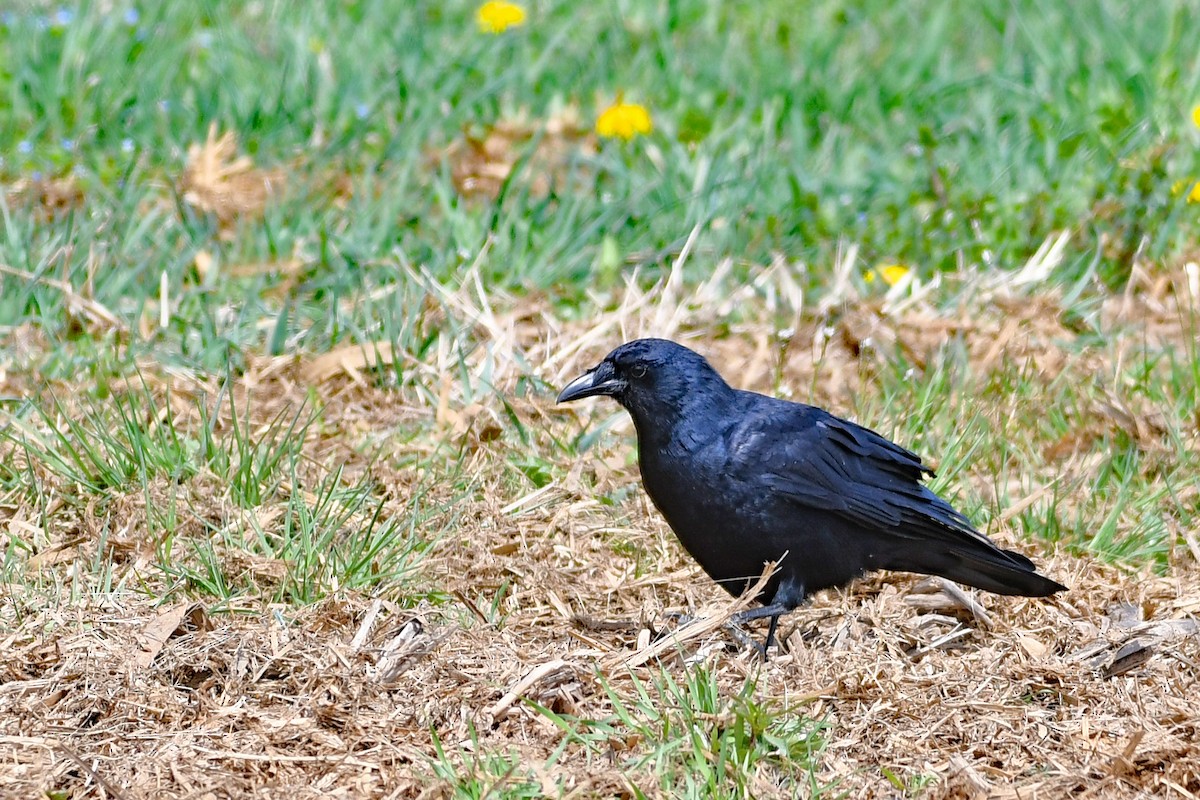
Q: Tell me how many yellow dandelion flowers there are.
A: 5